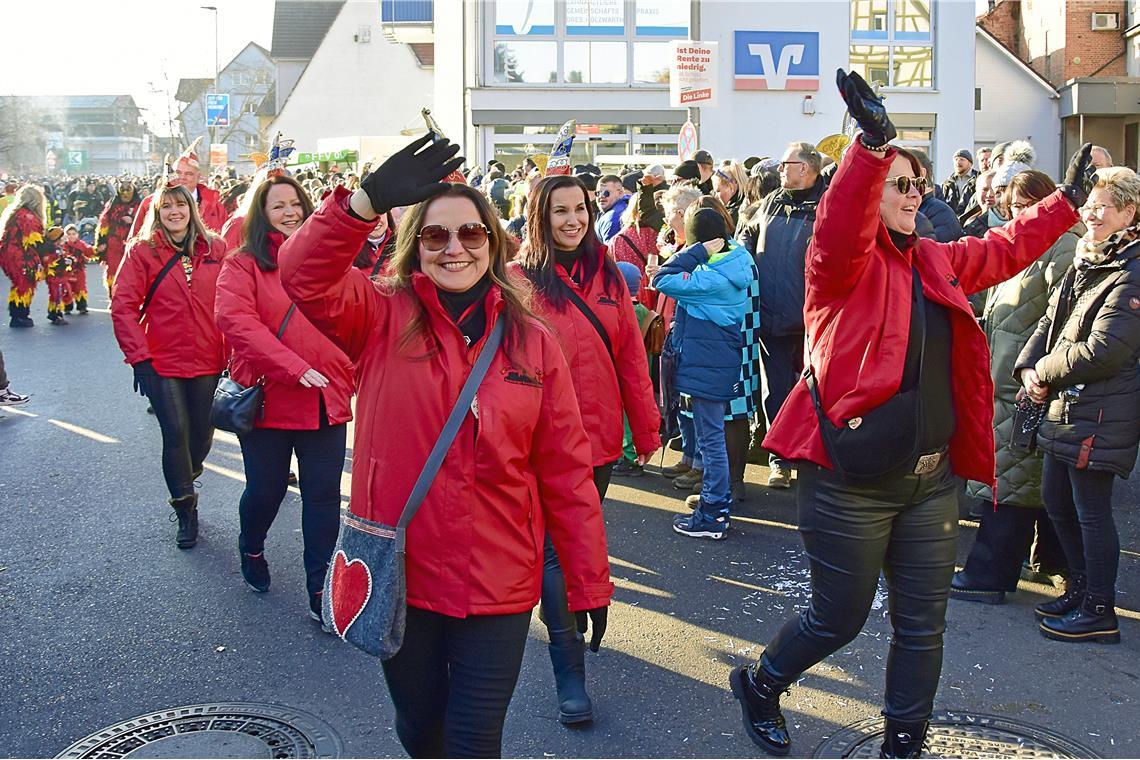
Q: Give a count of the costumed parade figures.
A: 4